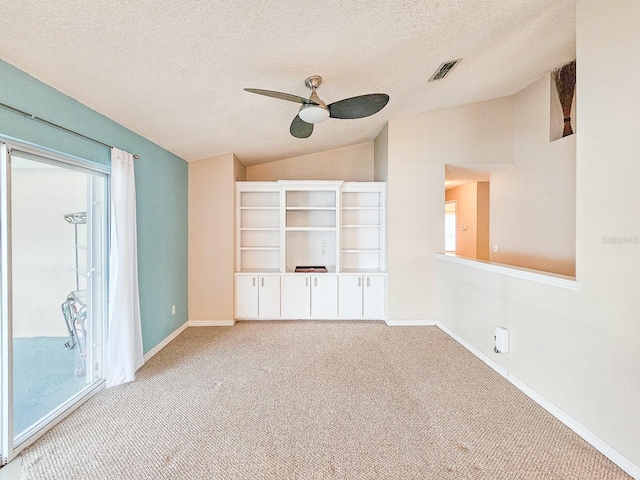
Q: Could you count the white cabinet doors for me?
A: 6